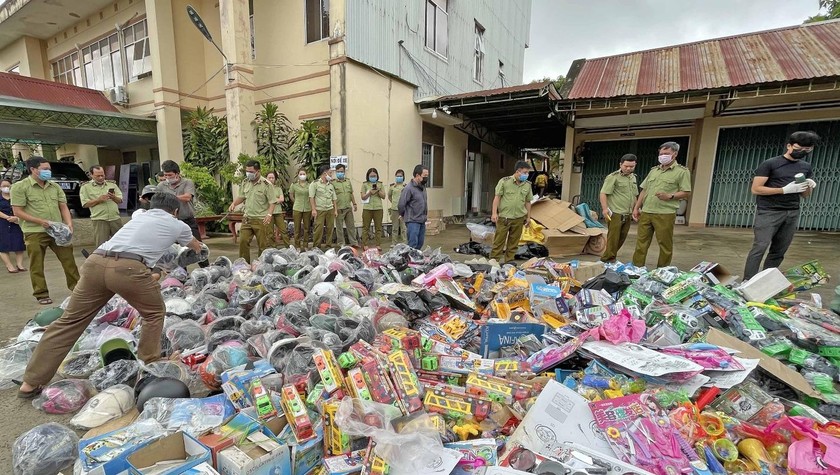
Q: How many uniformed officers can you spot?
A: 12